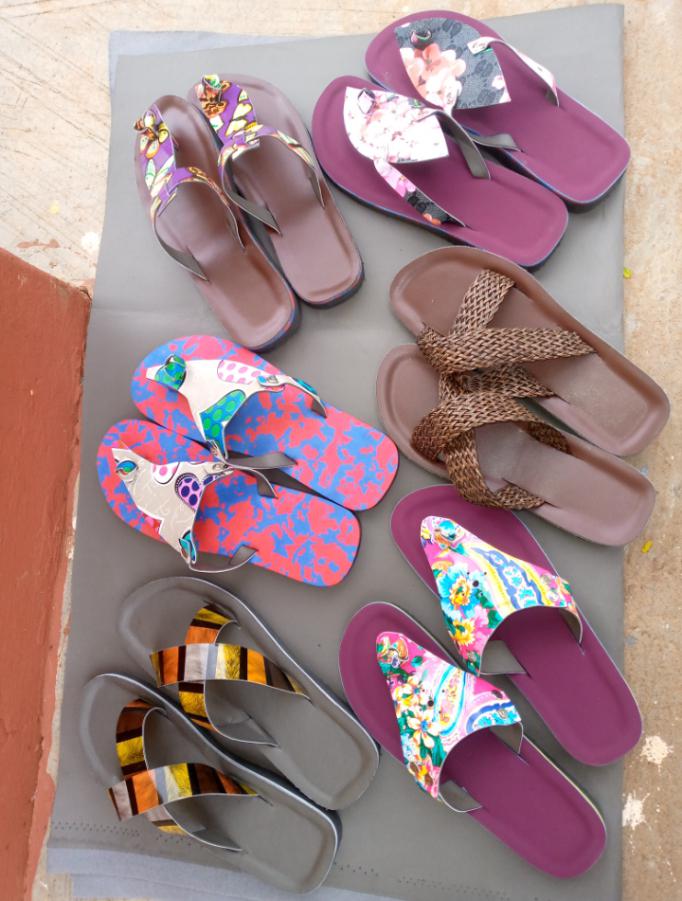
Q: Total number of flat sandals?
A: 12